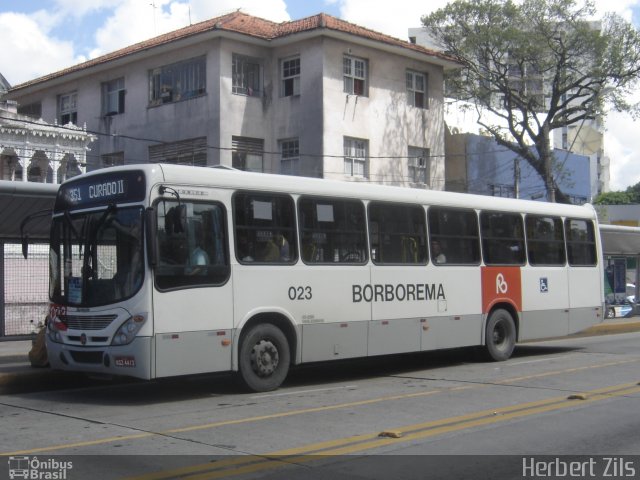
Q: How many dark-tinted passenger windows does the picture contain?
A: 7